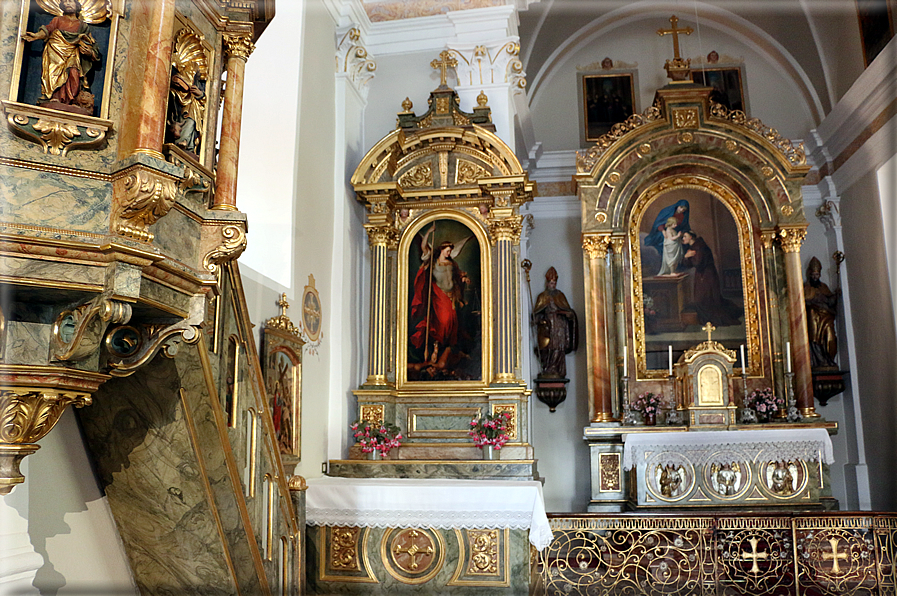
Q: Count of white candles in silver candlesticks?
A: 4